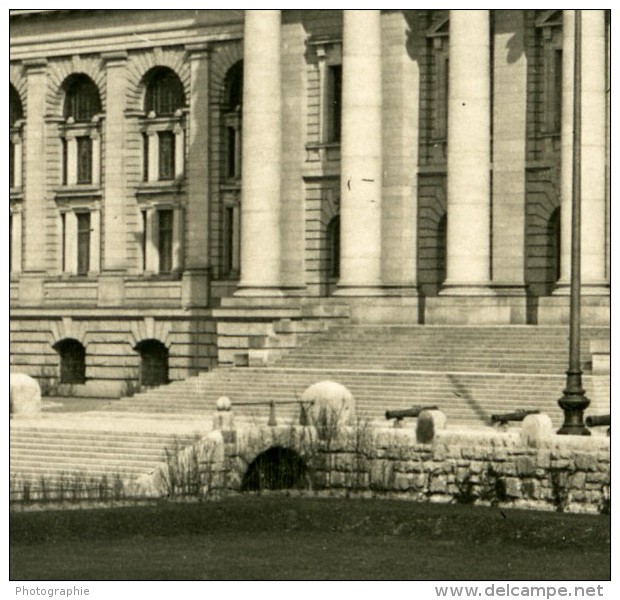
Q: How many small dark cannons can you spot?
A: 3